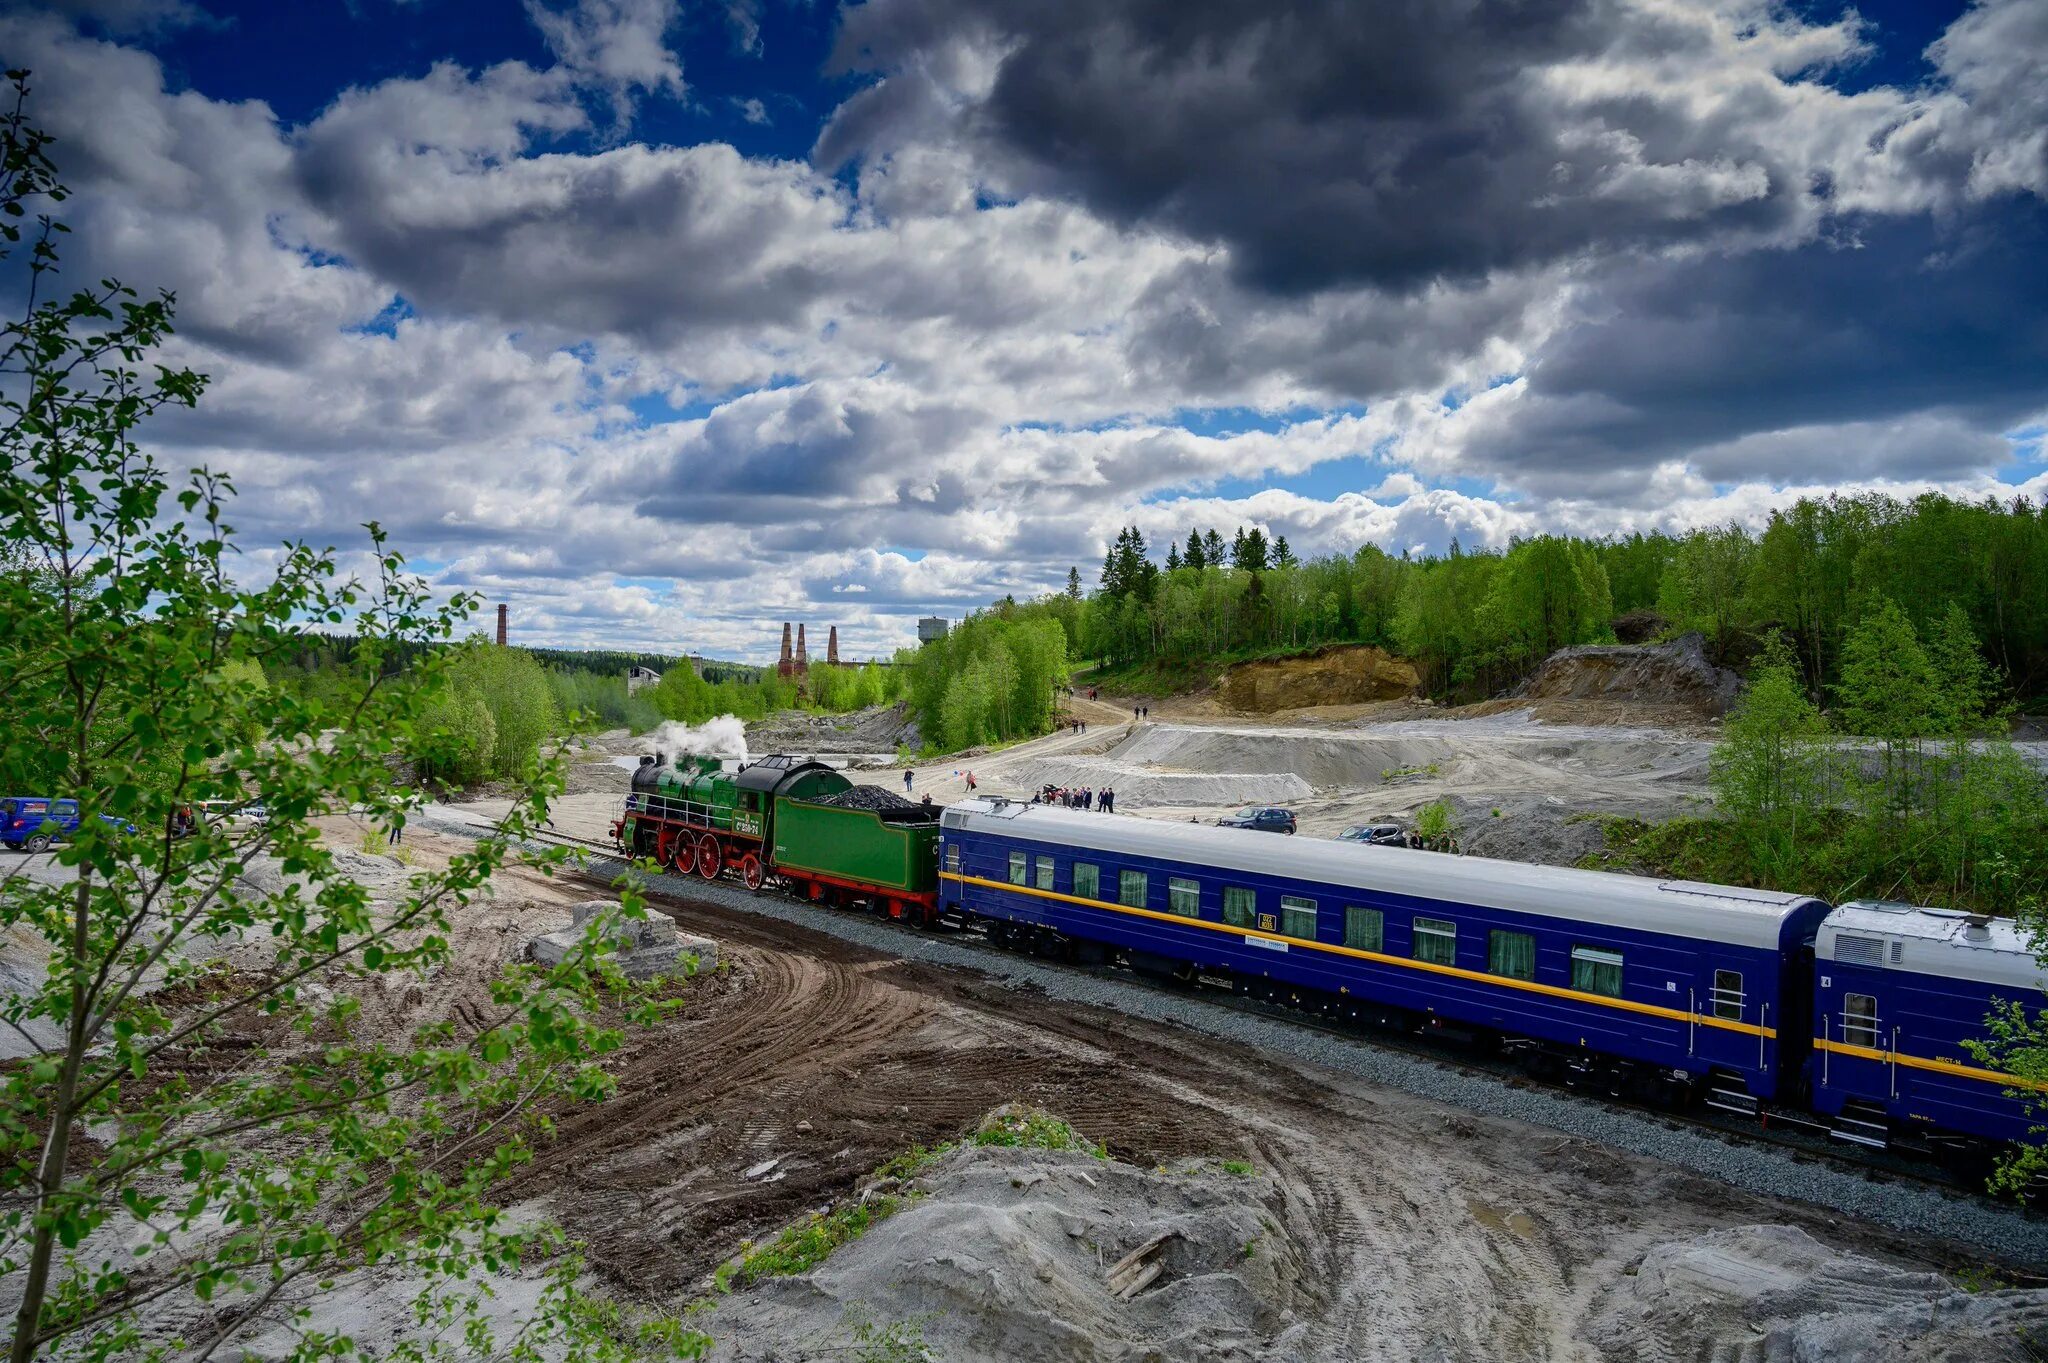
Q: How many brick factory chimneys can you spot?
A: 4